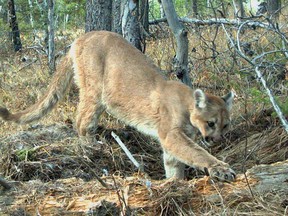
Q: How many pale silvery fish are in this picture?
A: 0